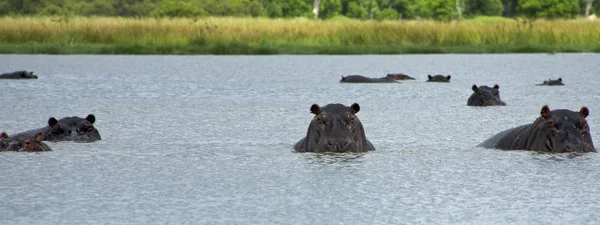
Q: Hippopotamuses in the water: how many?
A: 10